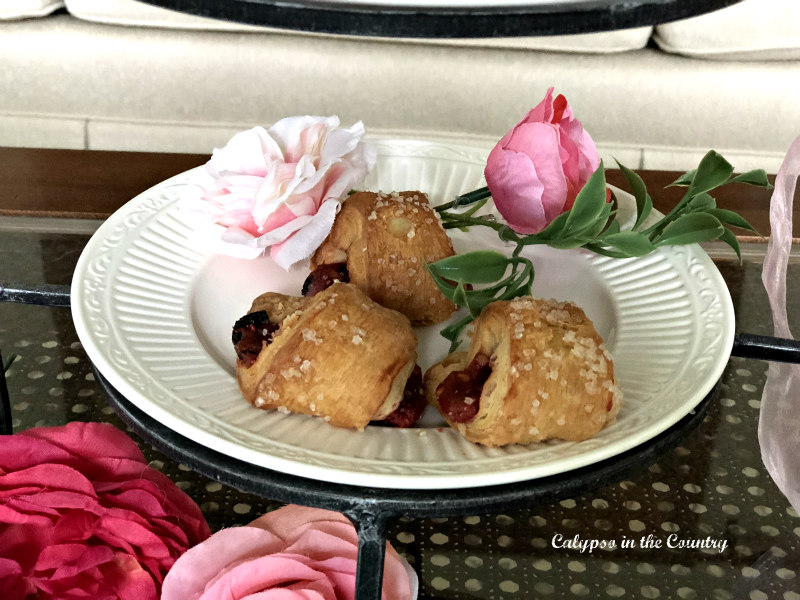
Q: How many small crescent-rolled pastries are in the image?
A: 3